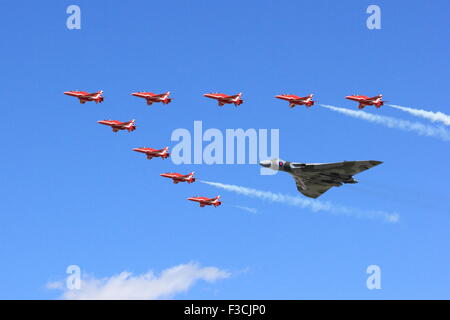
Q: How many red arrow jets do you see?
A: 9